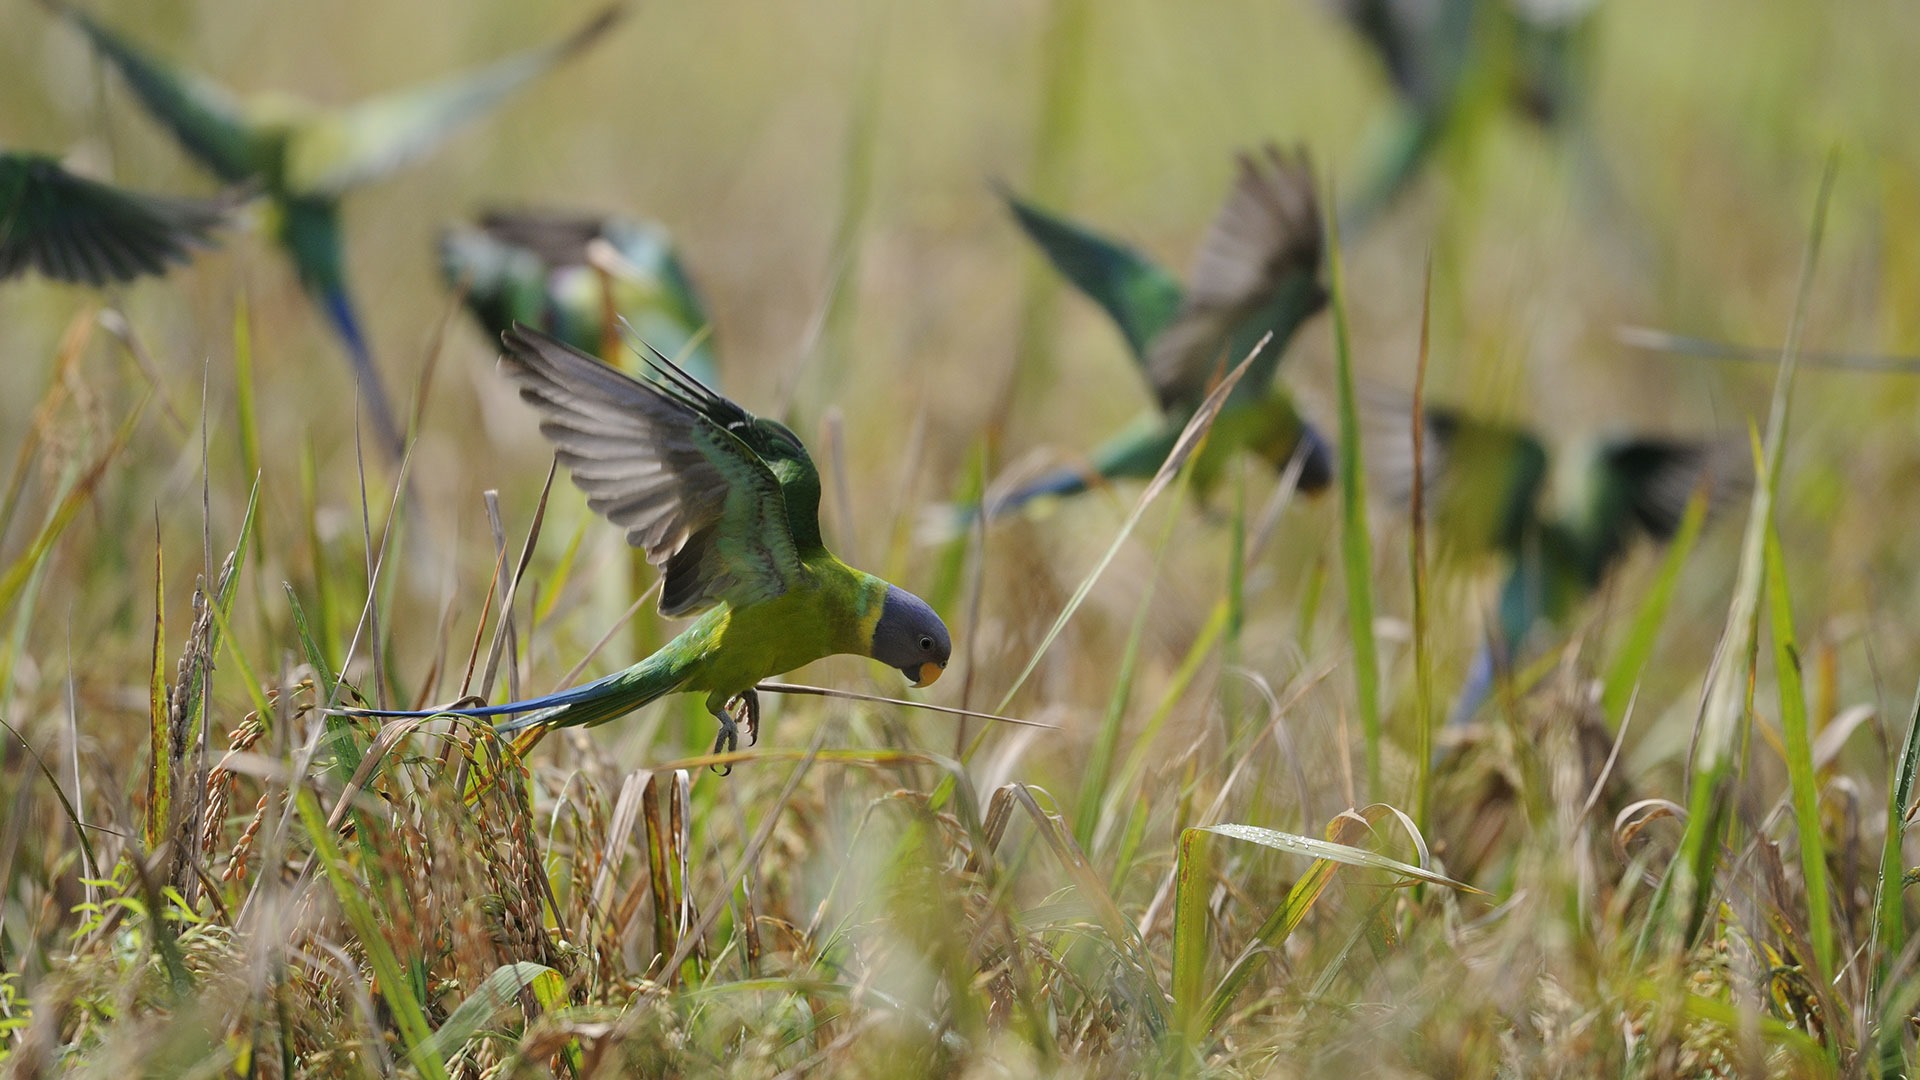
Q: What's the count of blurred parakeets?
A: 6